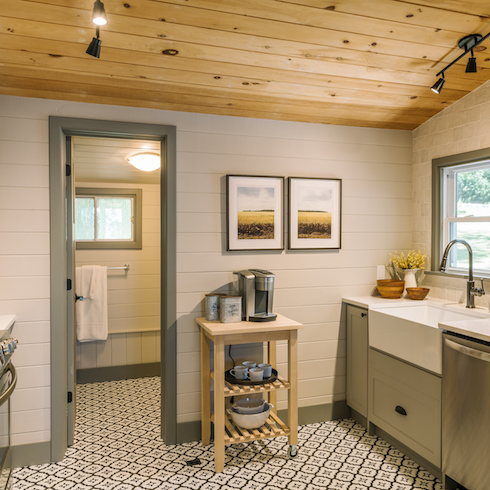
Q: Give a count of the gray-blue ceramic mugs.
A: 4